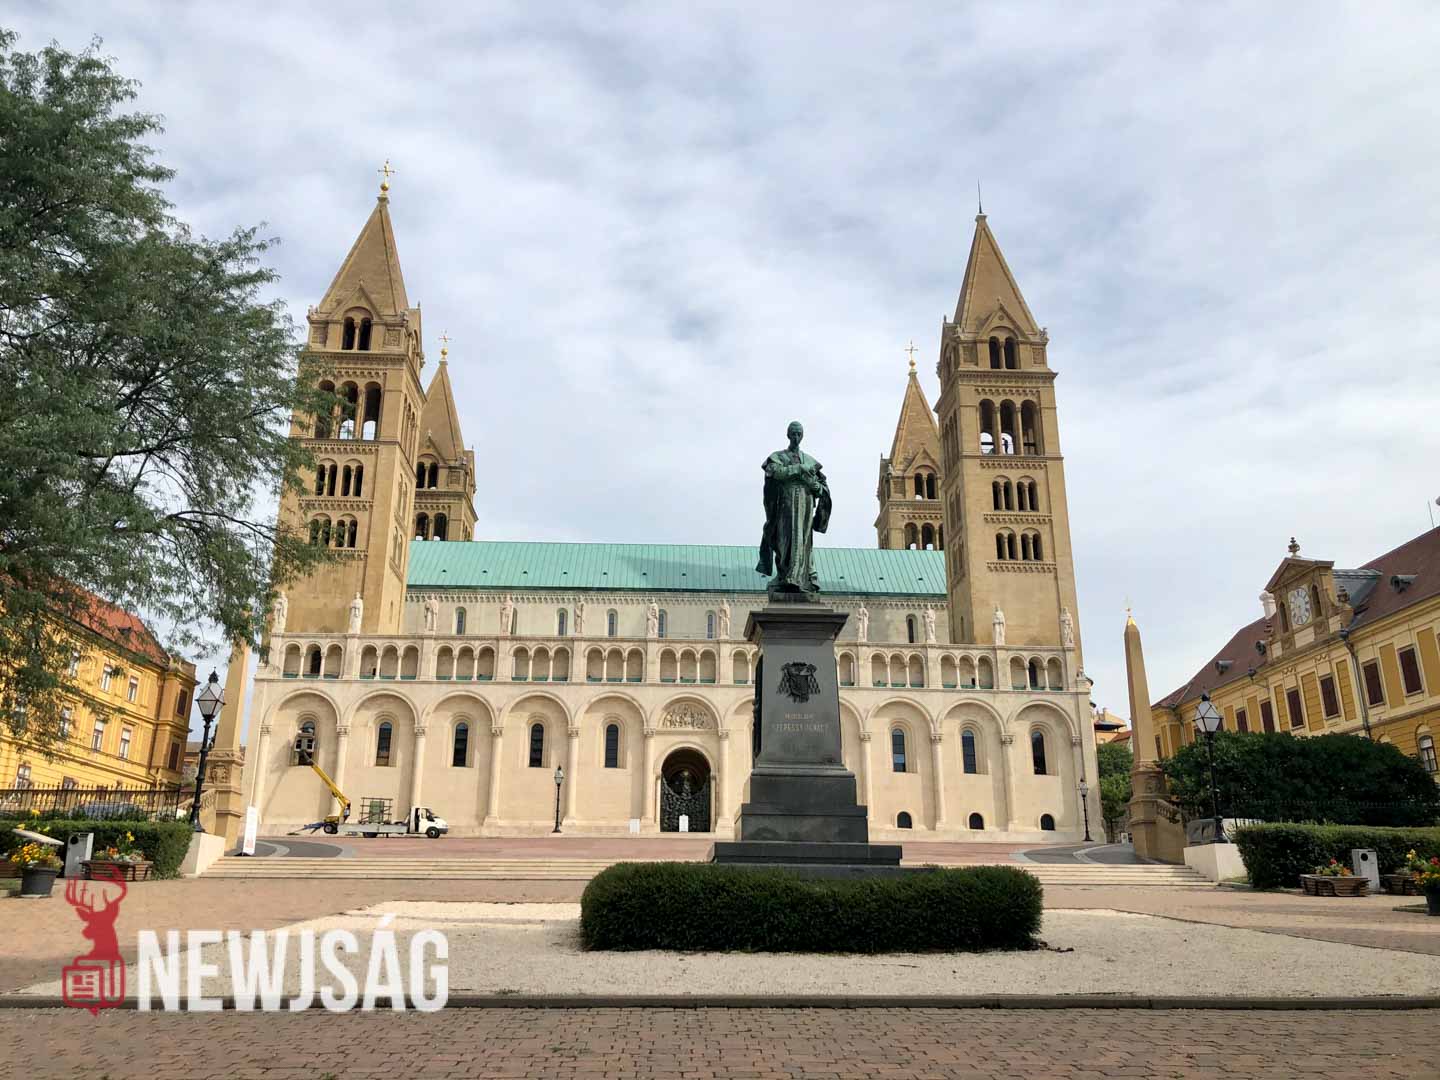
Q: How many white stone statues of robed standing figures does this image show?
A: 11